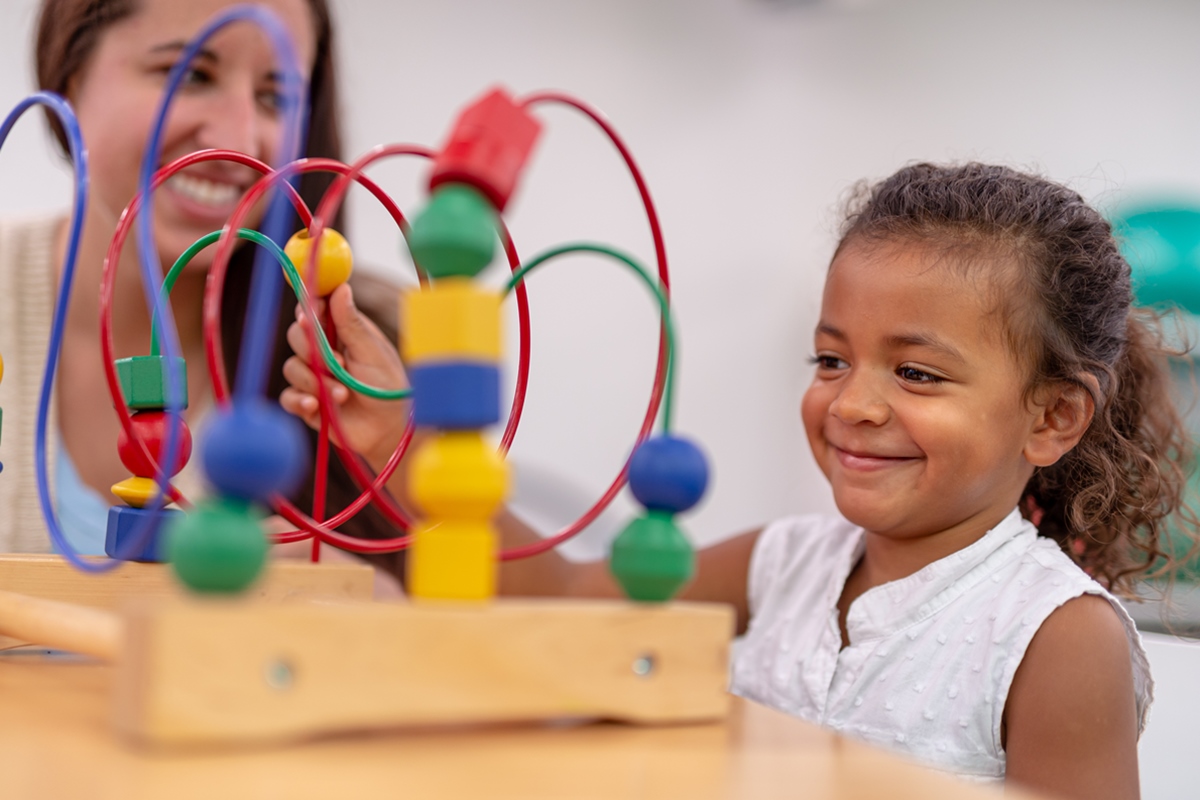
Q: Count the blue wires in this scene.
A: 1